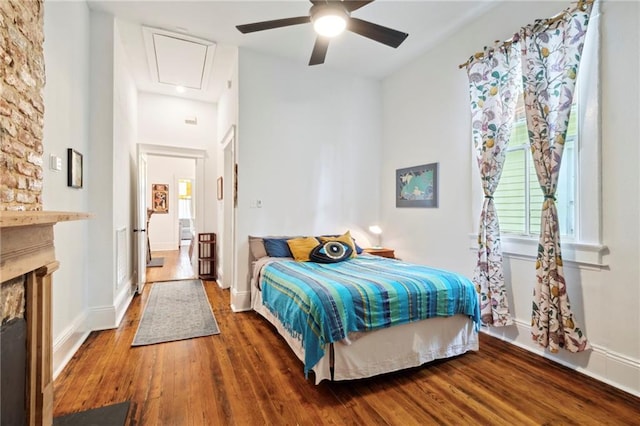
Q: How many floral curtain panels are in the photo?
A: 2